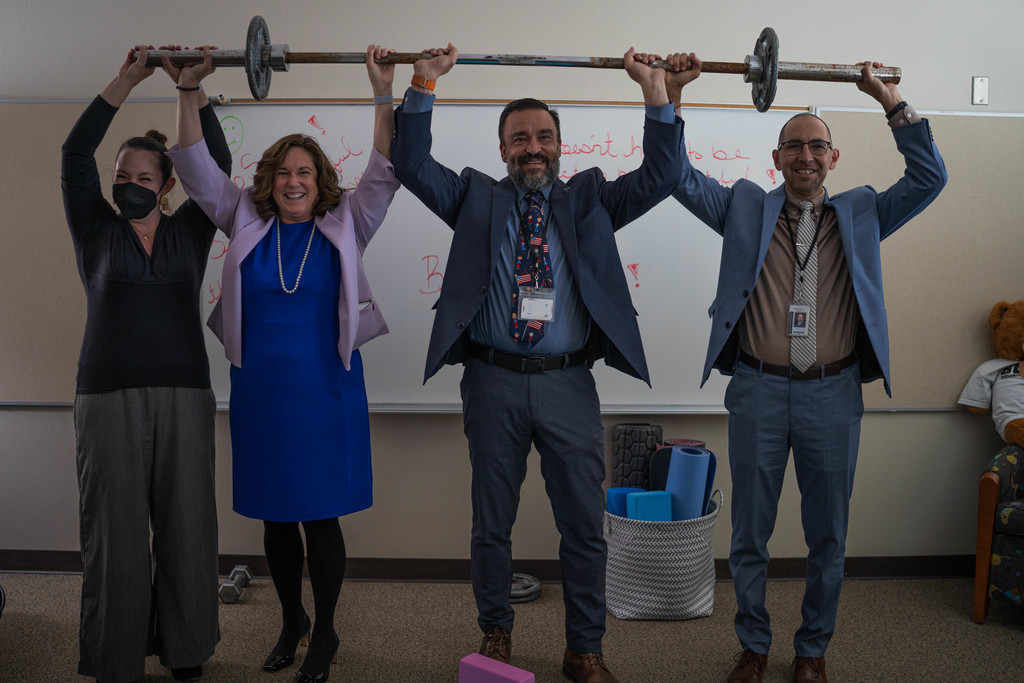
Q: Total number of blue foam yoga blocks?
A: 2